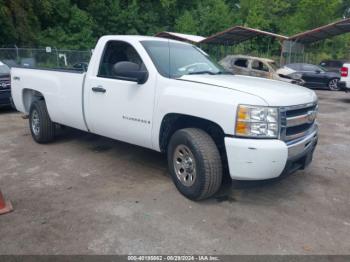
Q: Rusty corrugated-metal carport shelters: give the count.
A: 3